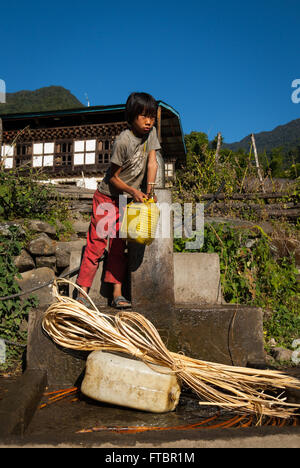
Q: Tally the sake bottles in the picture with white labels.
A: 0